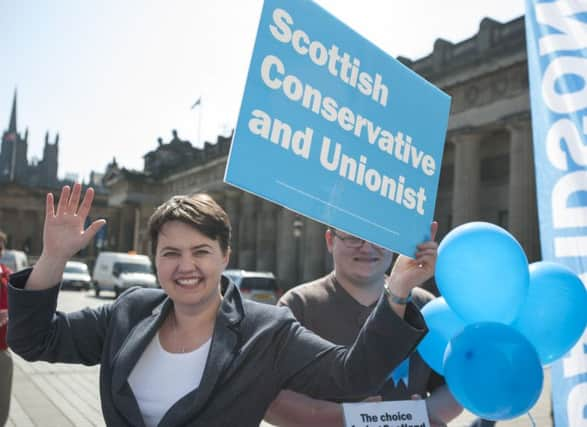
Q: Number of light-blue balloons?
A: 4